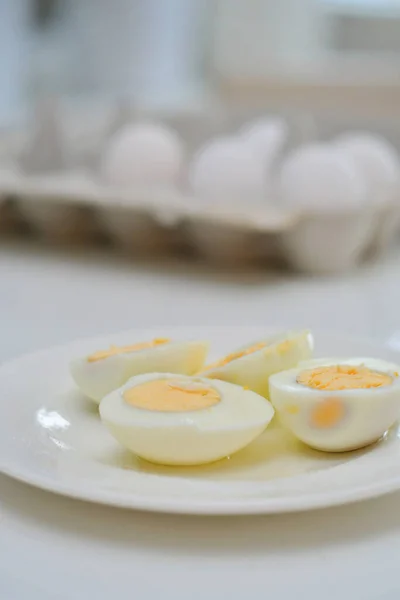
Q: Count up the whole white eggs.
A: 5